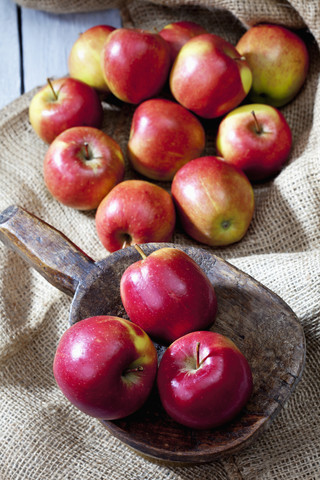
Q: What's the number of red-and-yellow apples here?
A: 14